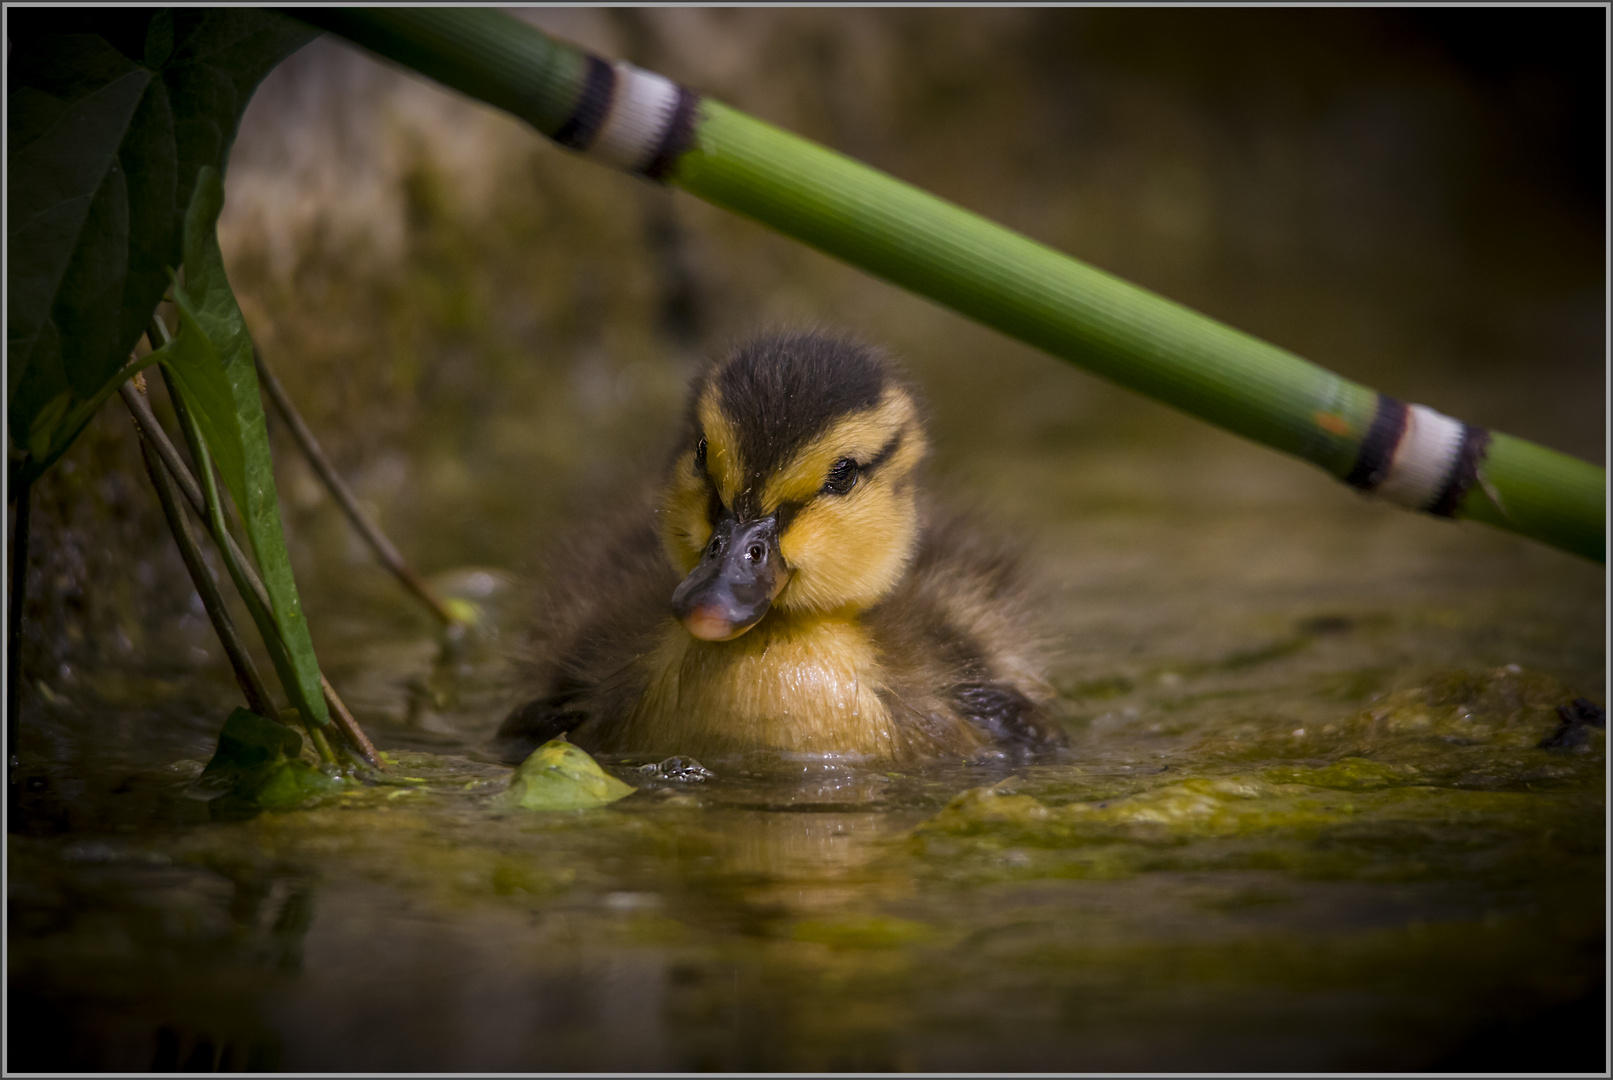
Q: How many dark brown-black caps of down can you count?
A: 1